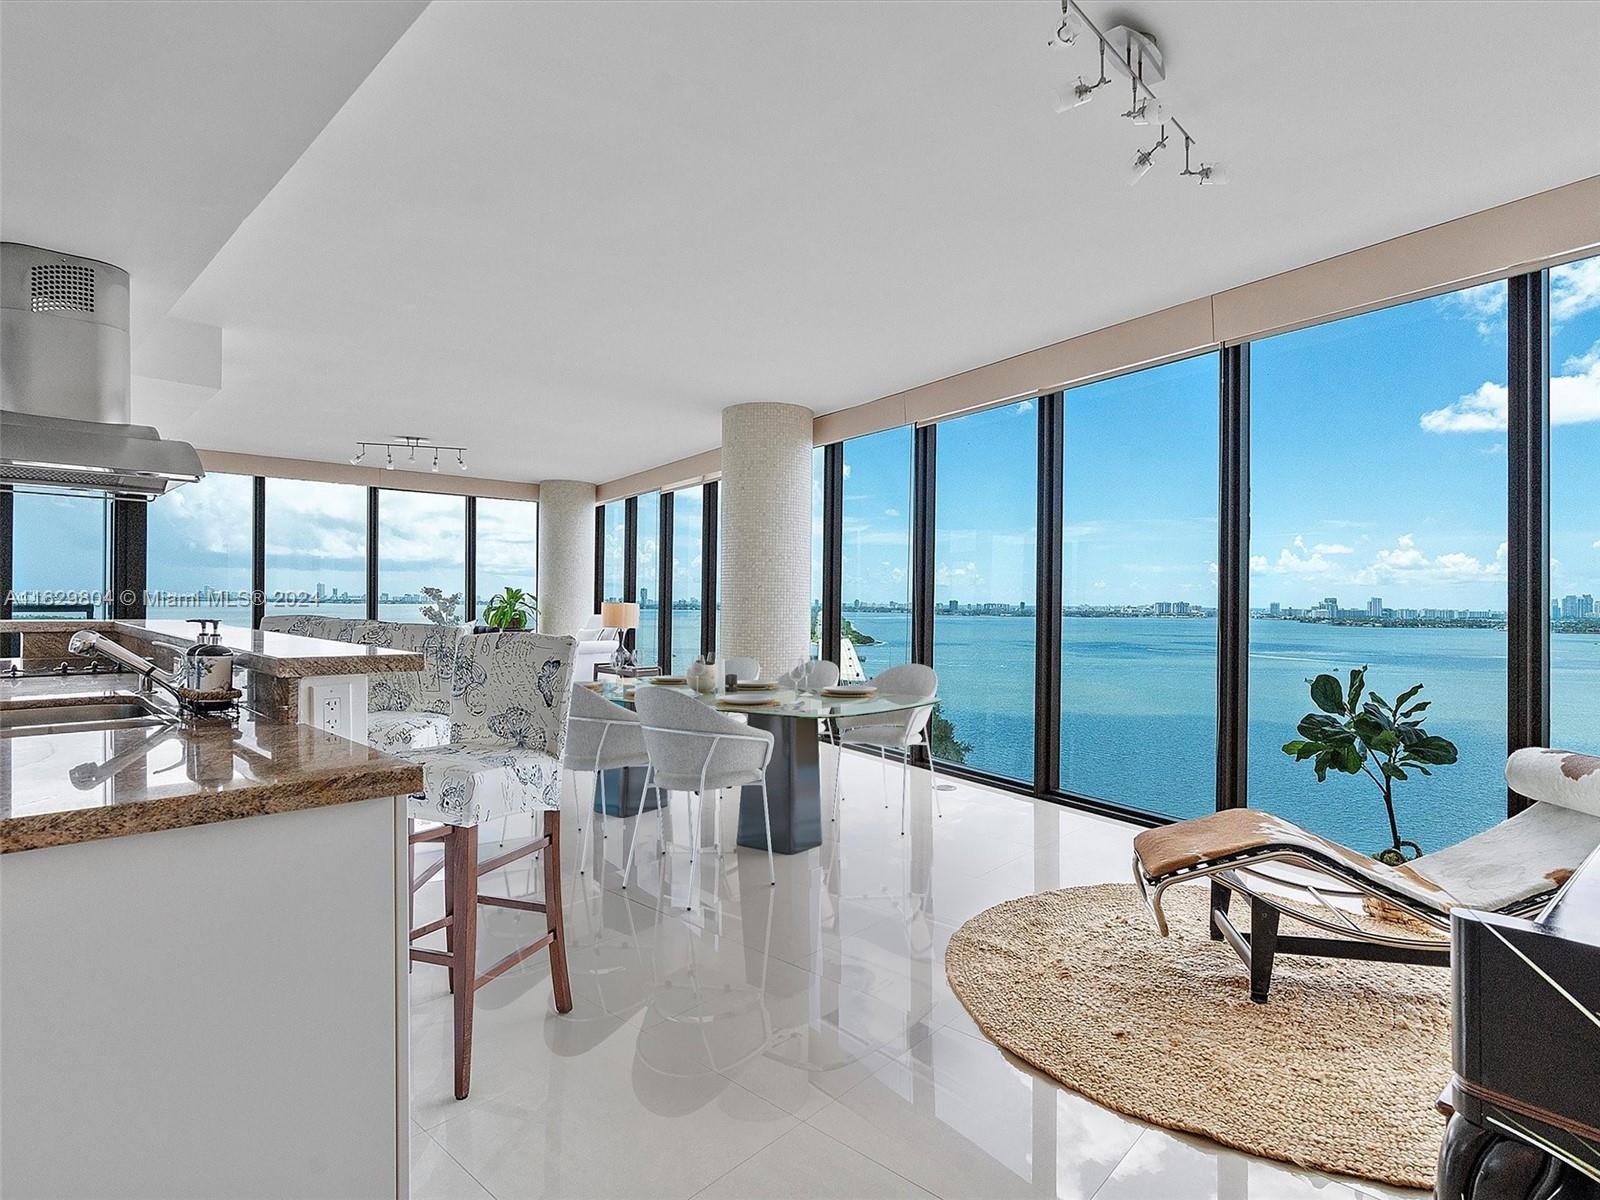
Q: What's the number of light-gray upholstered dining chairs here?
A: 5